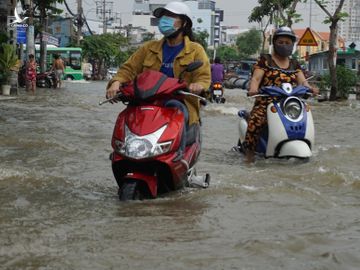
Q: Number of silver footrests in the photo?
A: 1